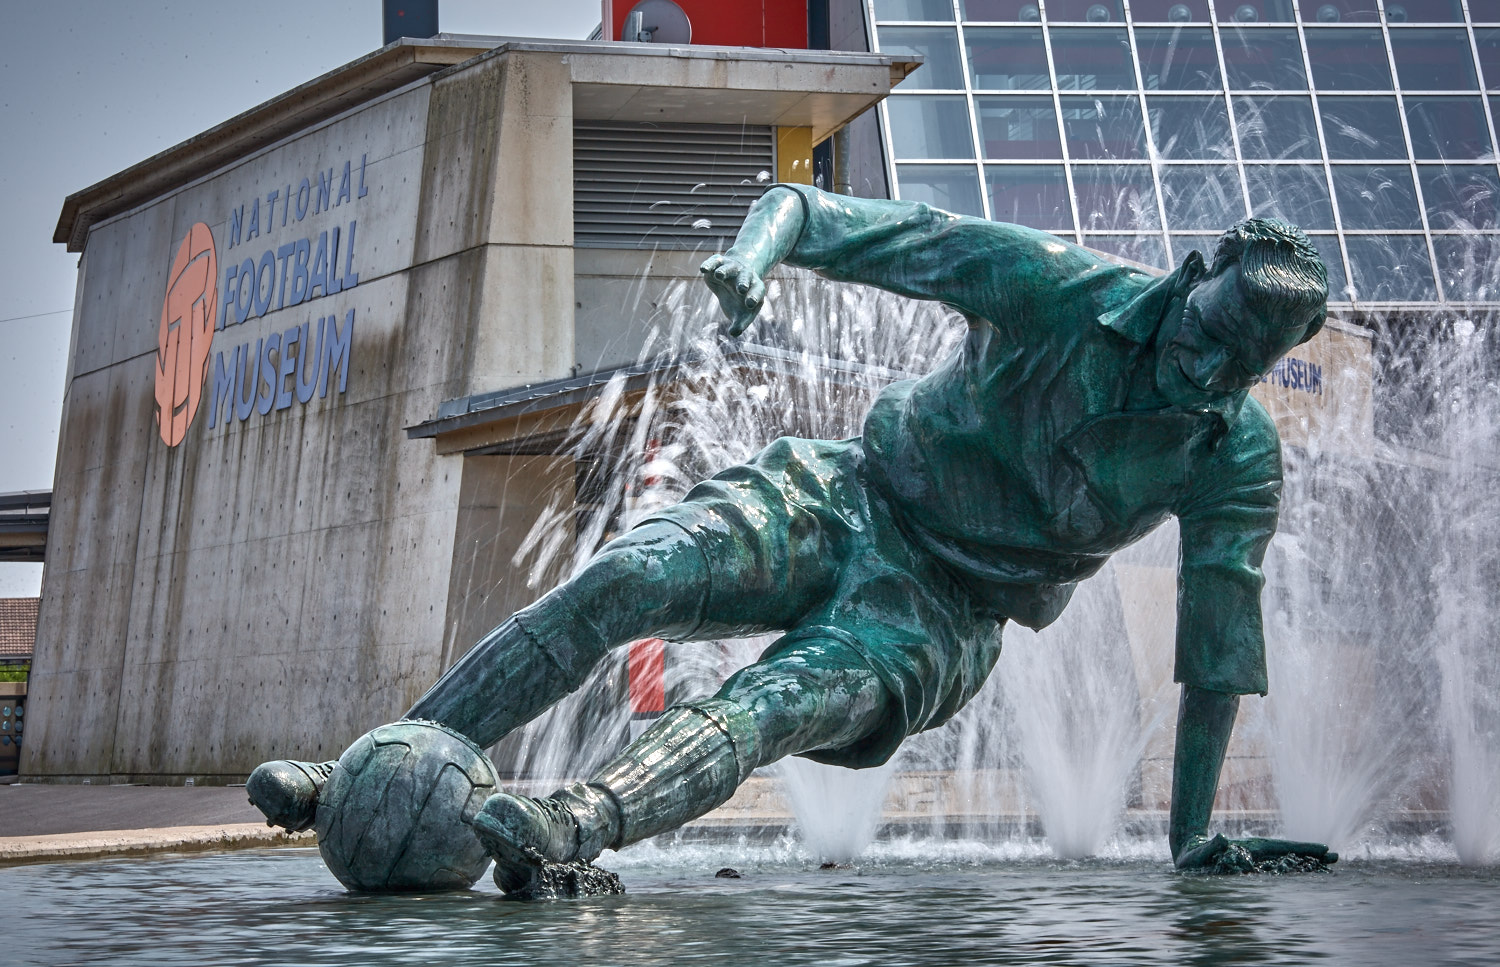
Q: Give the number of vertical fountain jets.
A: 4